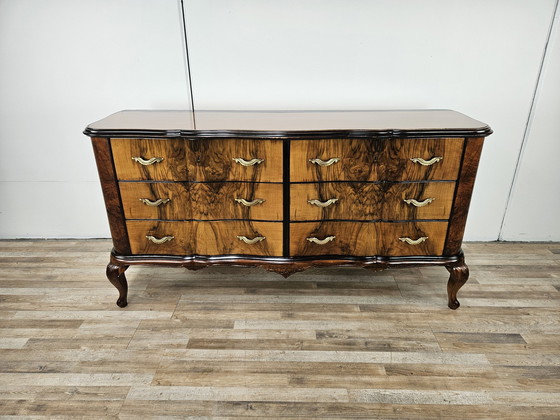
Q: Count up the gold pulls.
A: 12